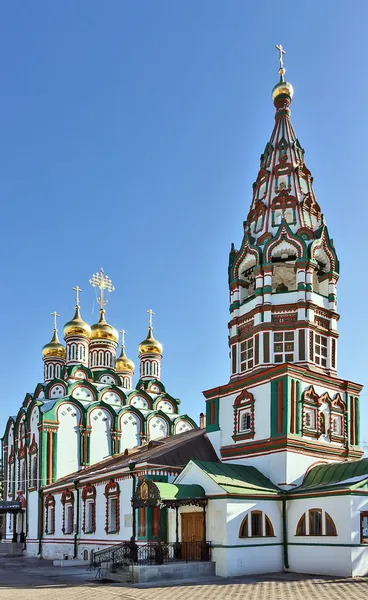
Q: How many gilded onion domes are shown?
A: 6